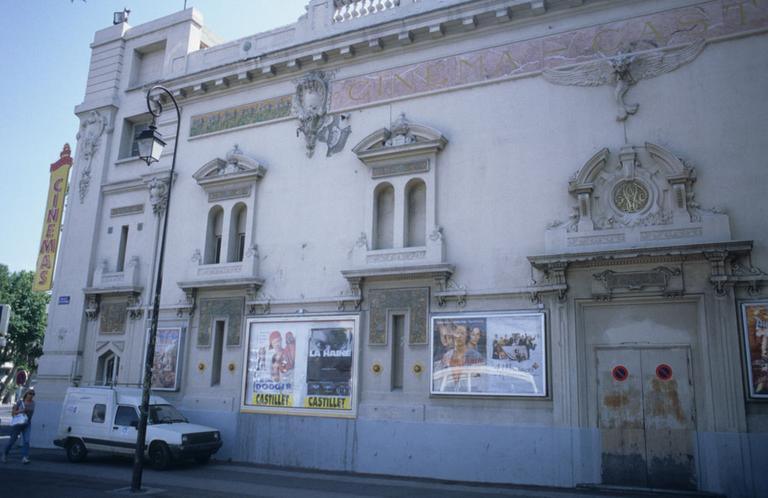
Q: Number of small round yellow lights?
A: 4